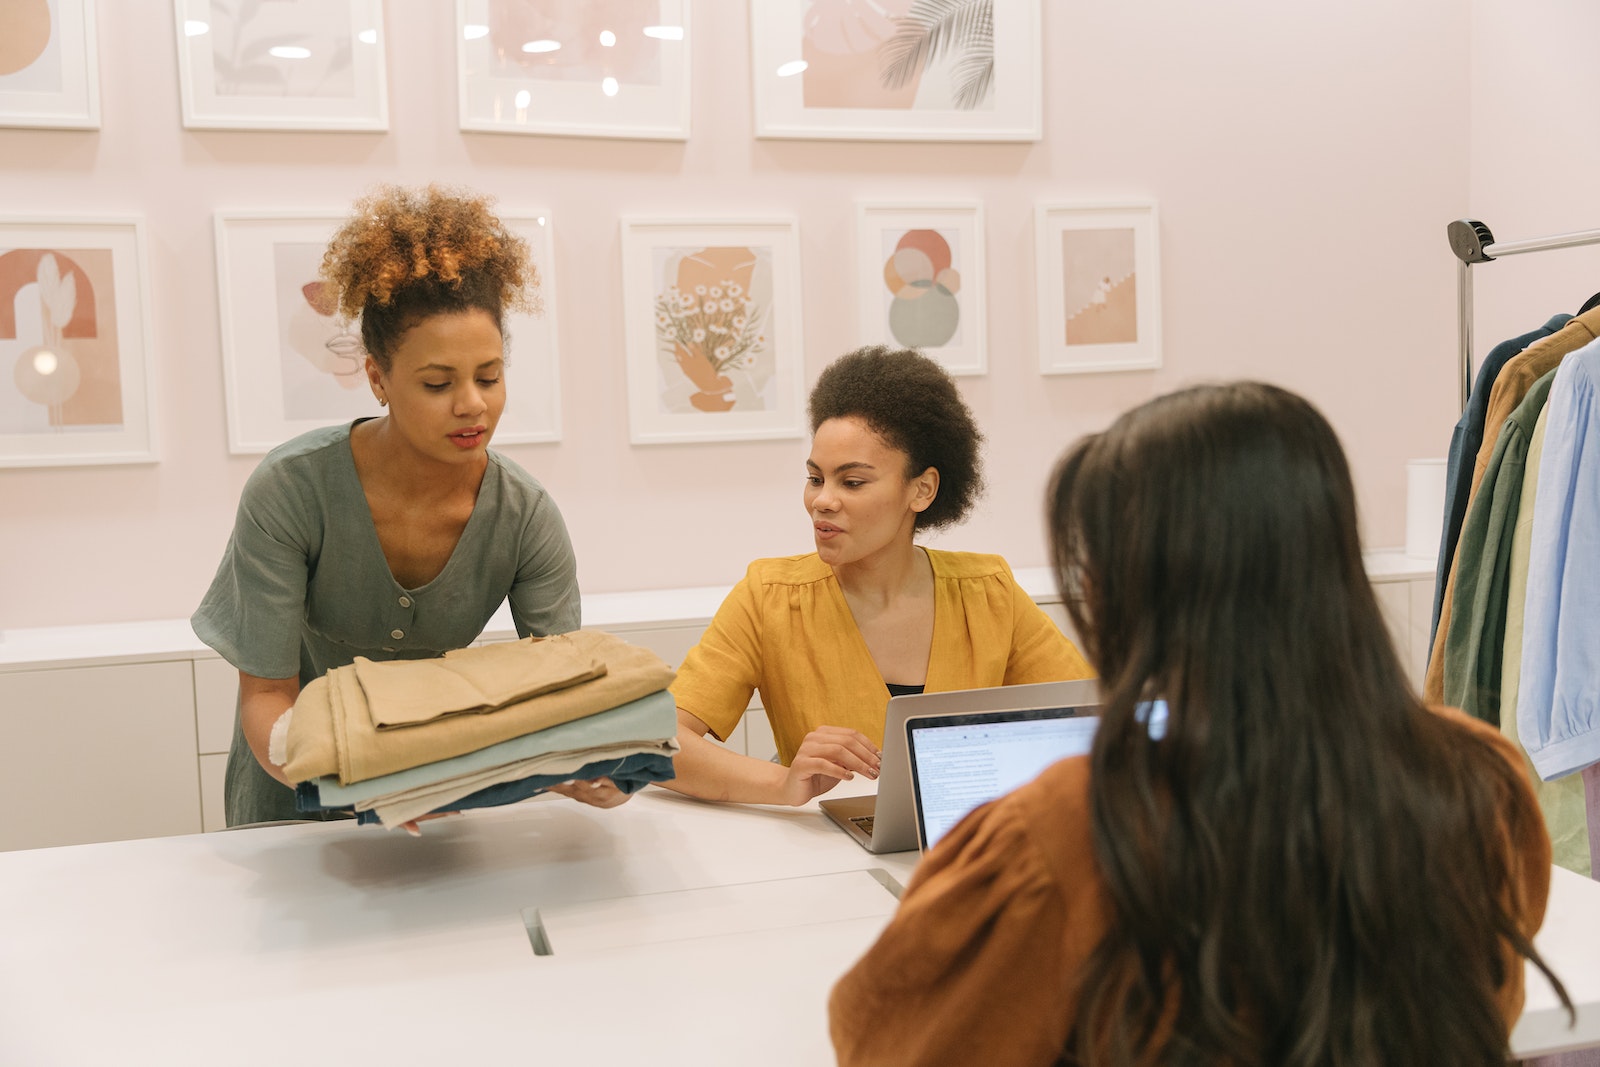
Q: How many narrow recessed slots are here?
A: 2